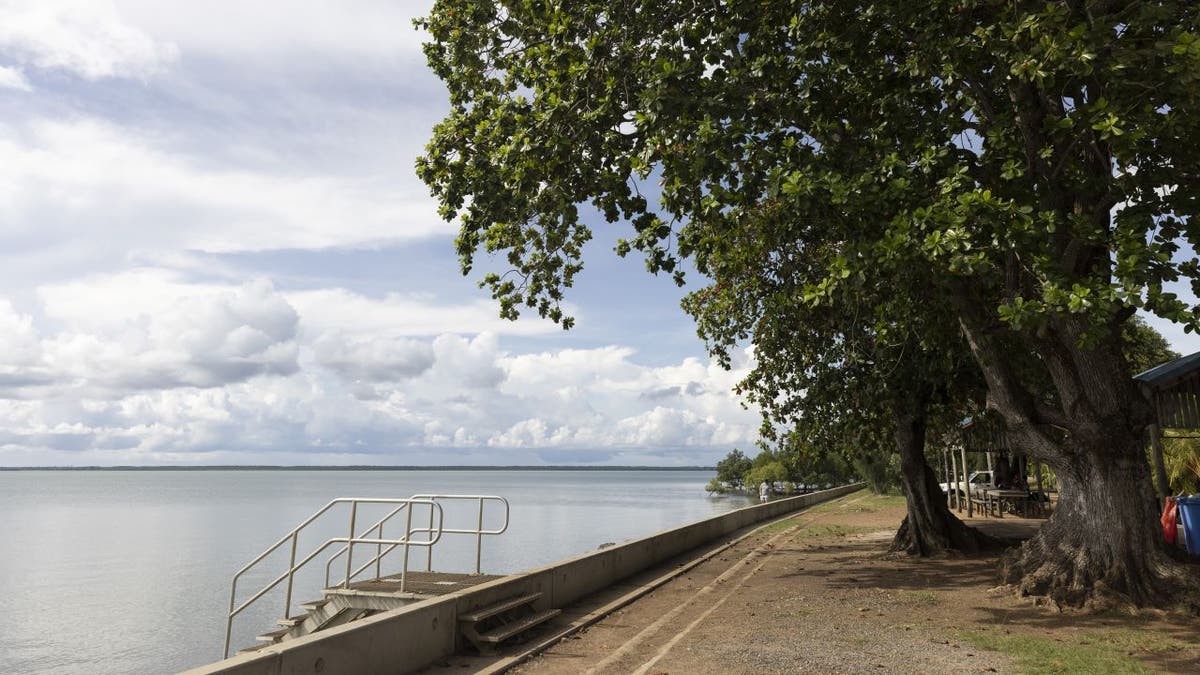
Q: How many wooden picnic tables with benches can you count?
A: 1